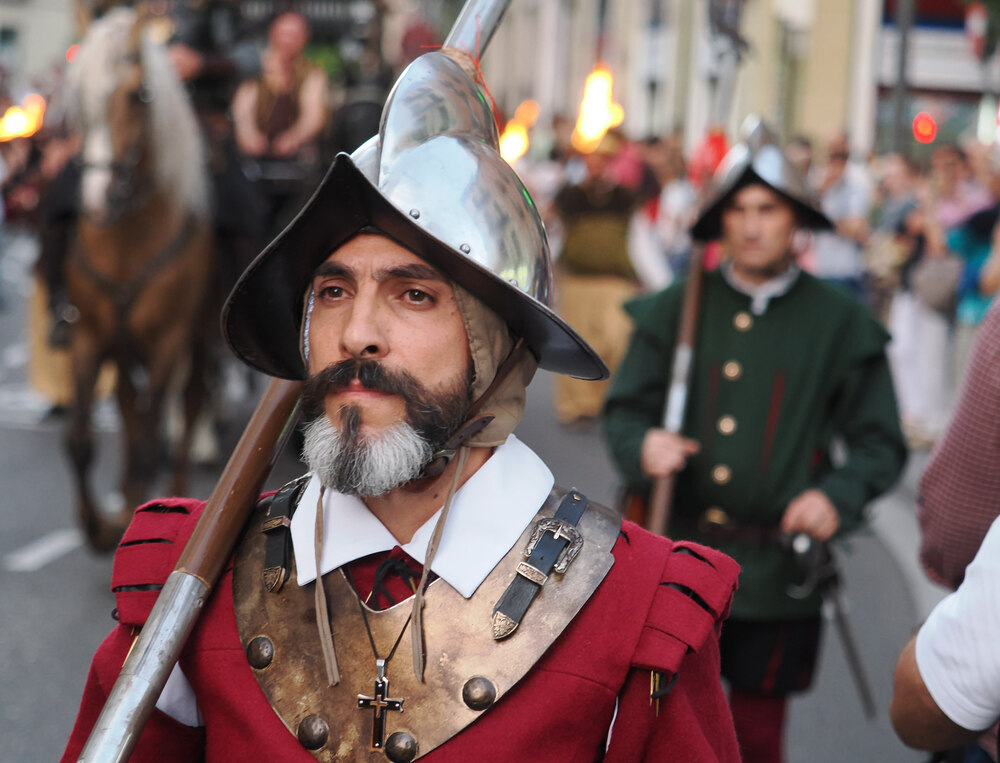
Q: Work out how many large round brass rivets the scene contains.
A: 4